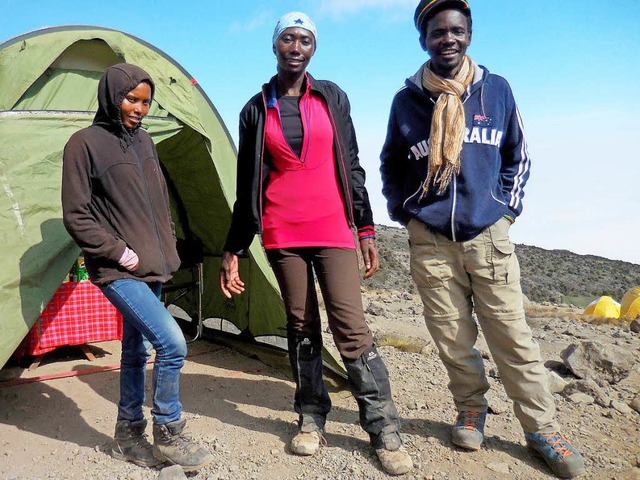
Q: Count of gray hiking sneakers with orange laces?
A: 2